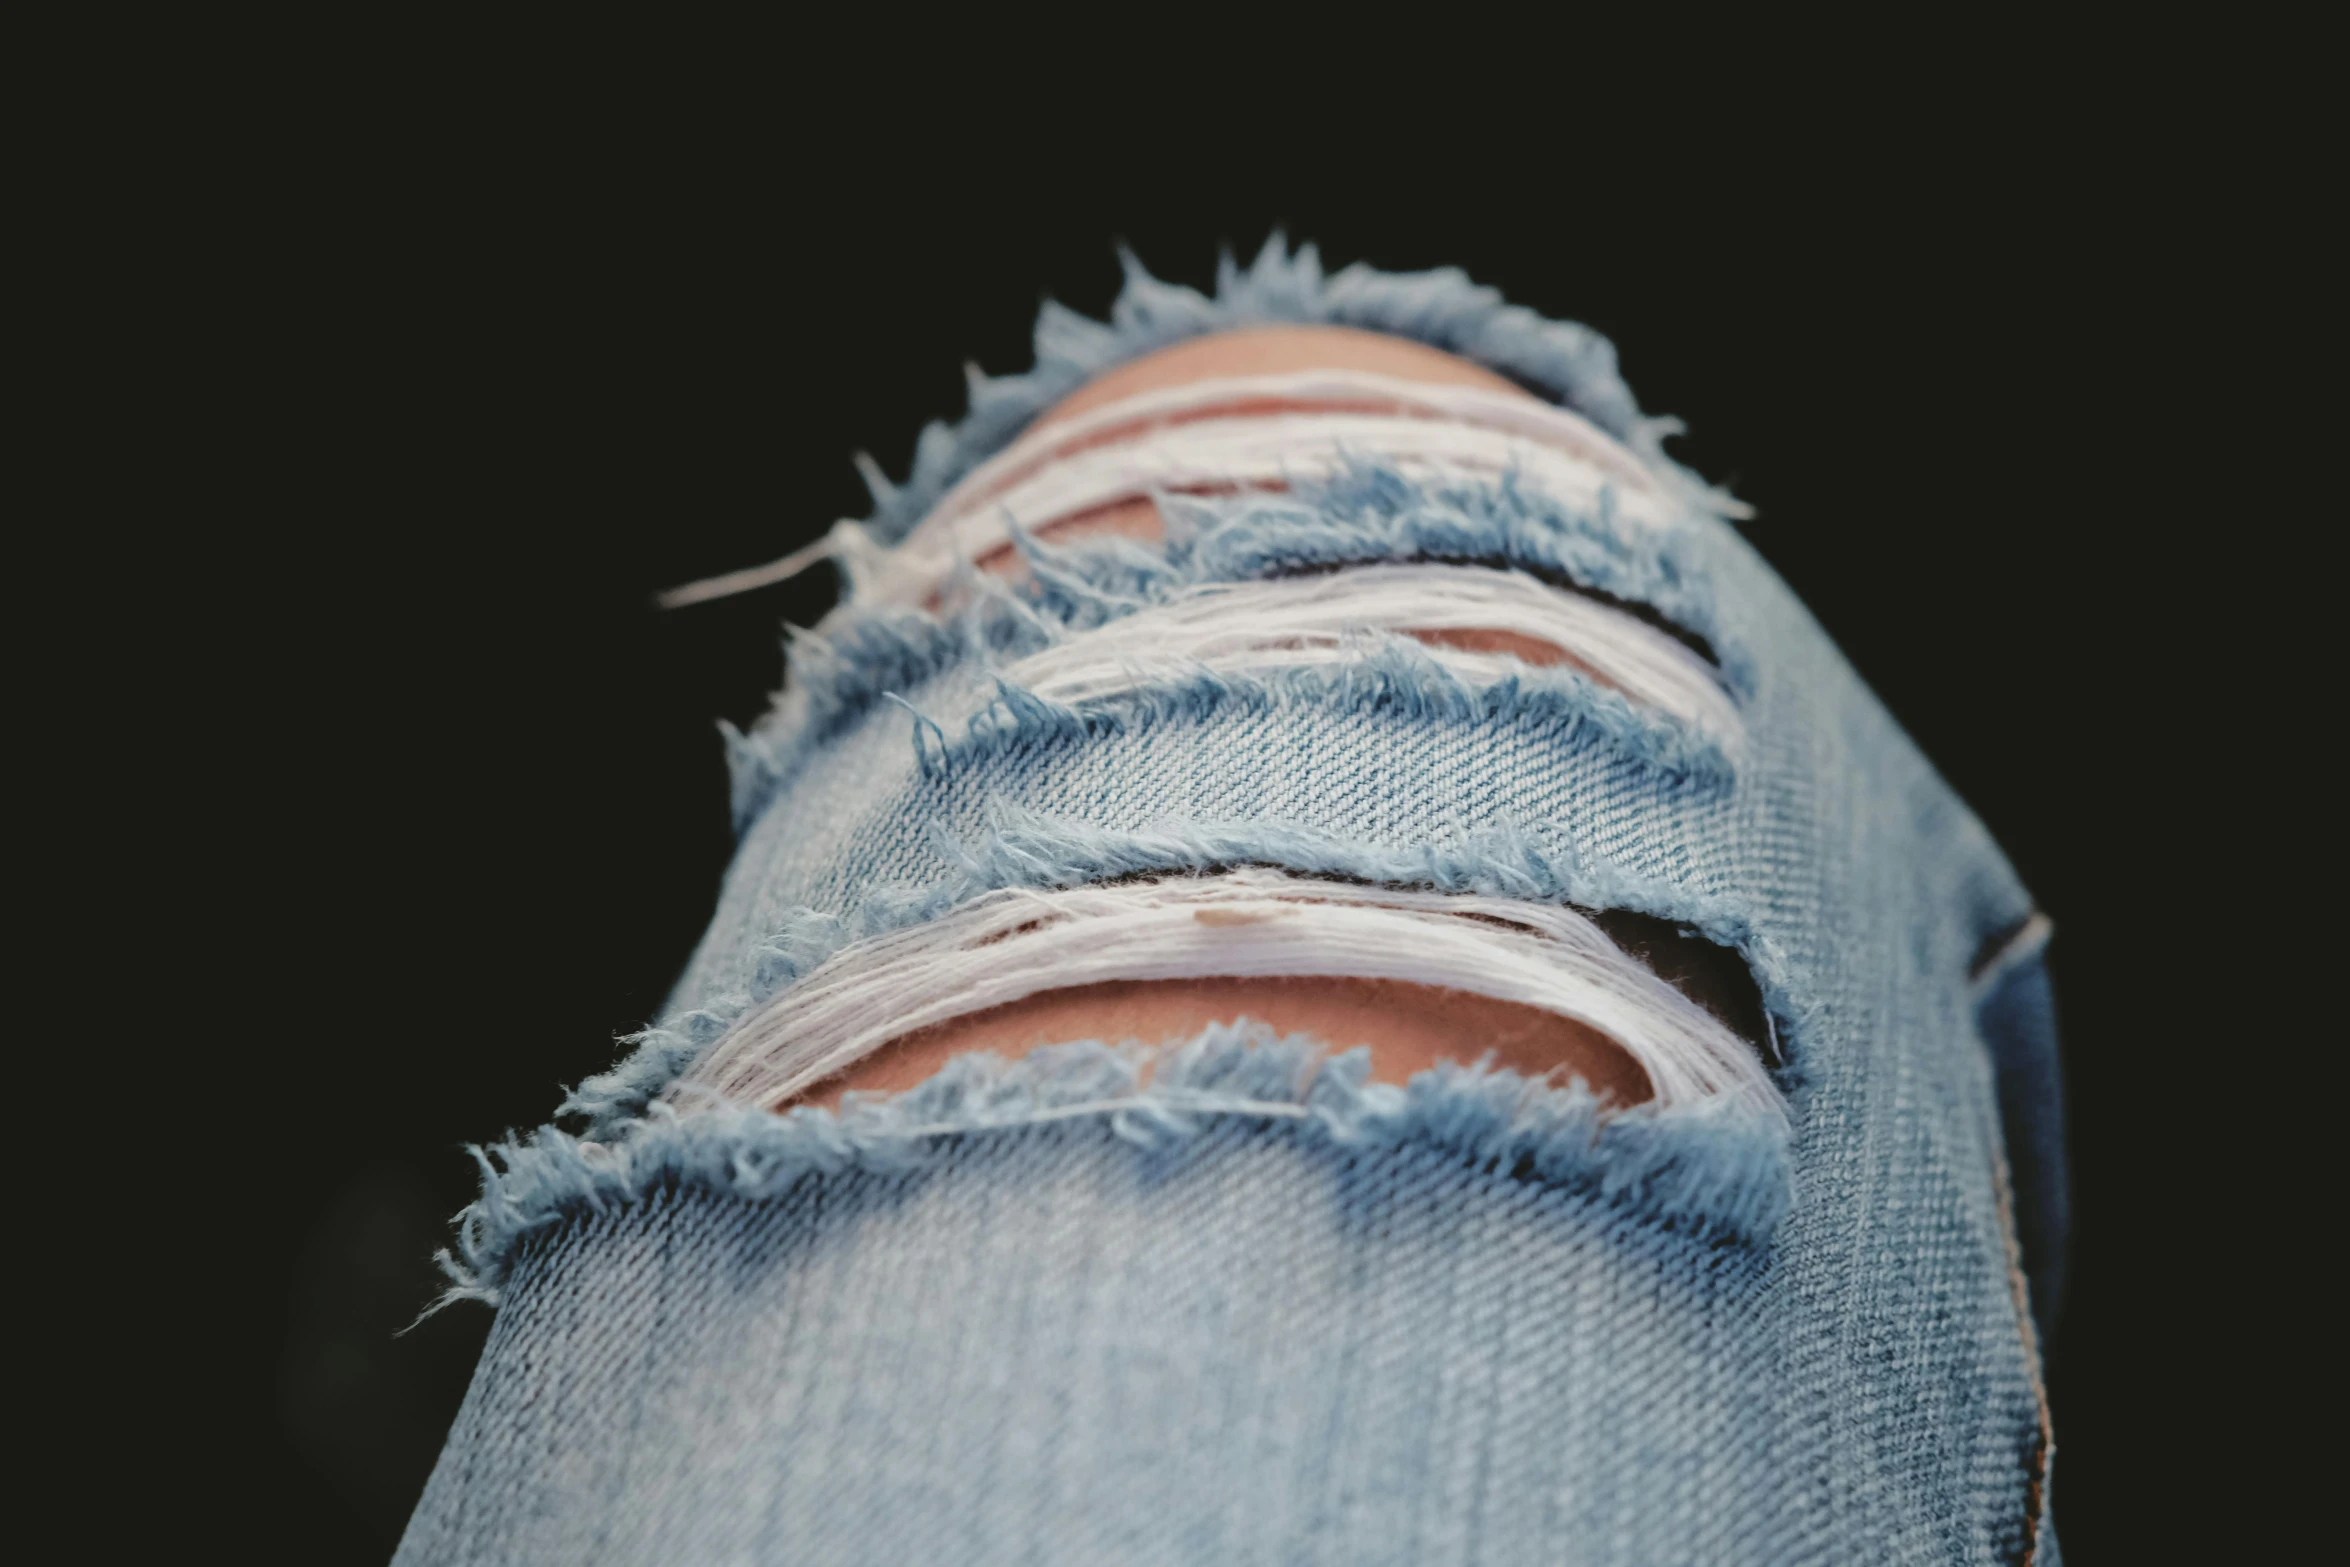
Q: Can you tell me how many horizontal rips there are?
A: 3